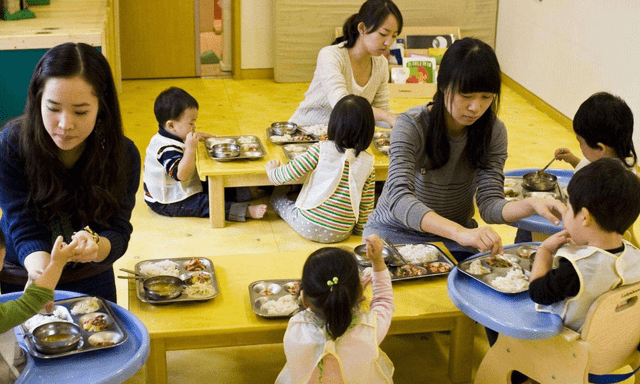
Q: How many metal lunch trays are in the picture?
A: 10